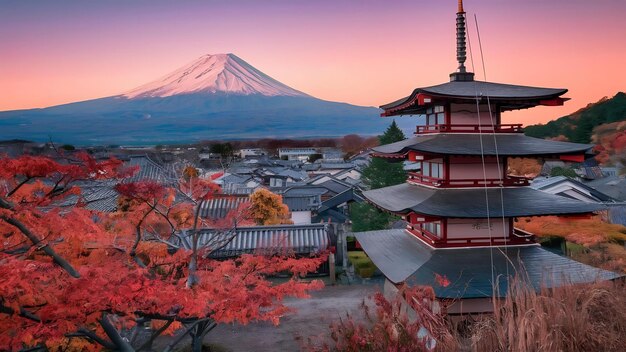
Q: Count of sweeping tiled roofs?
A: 4